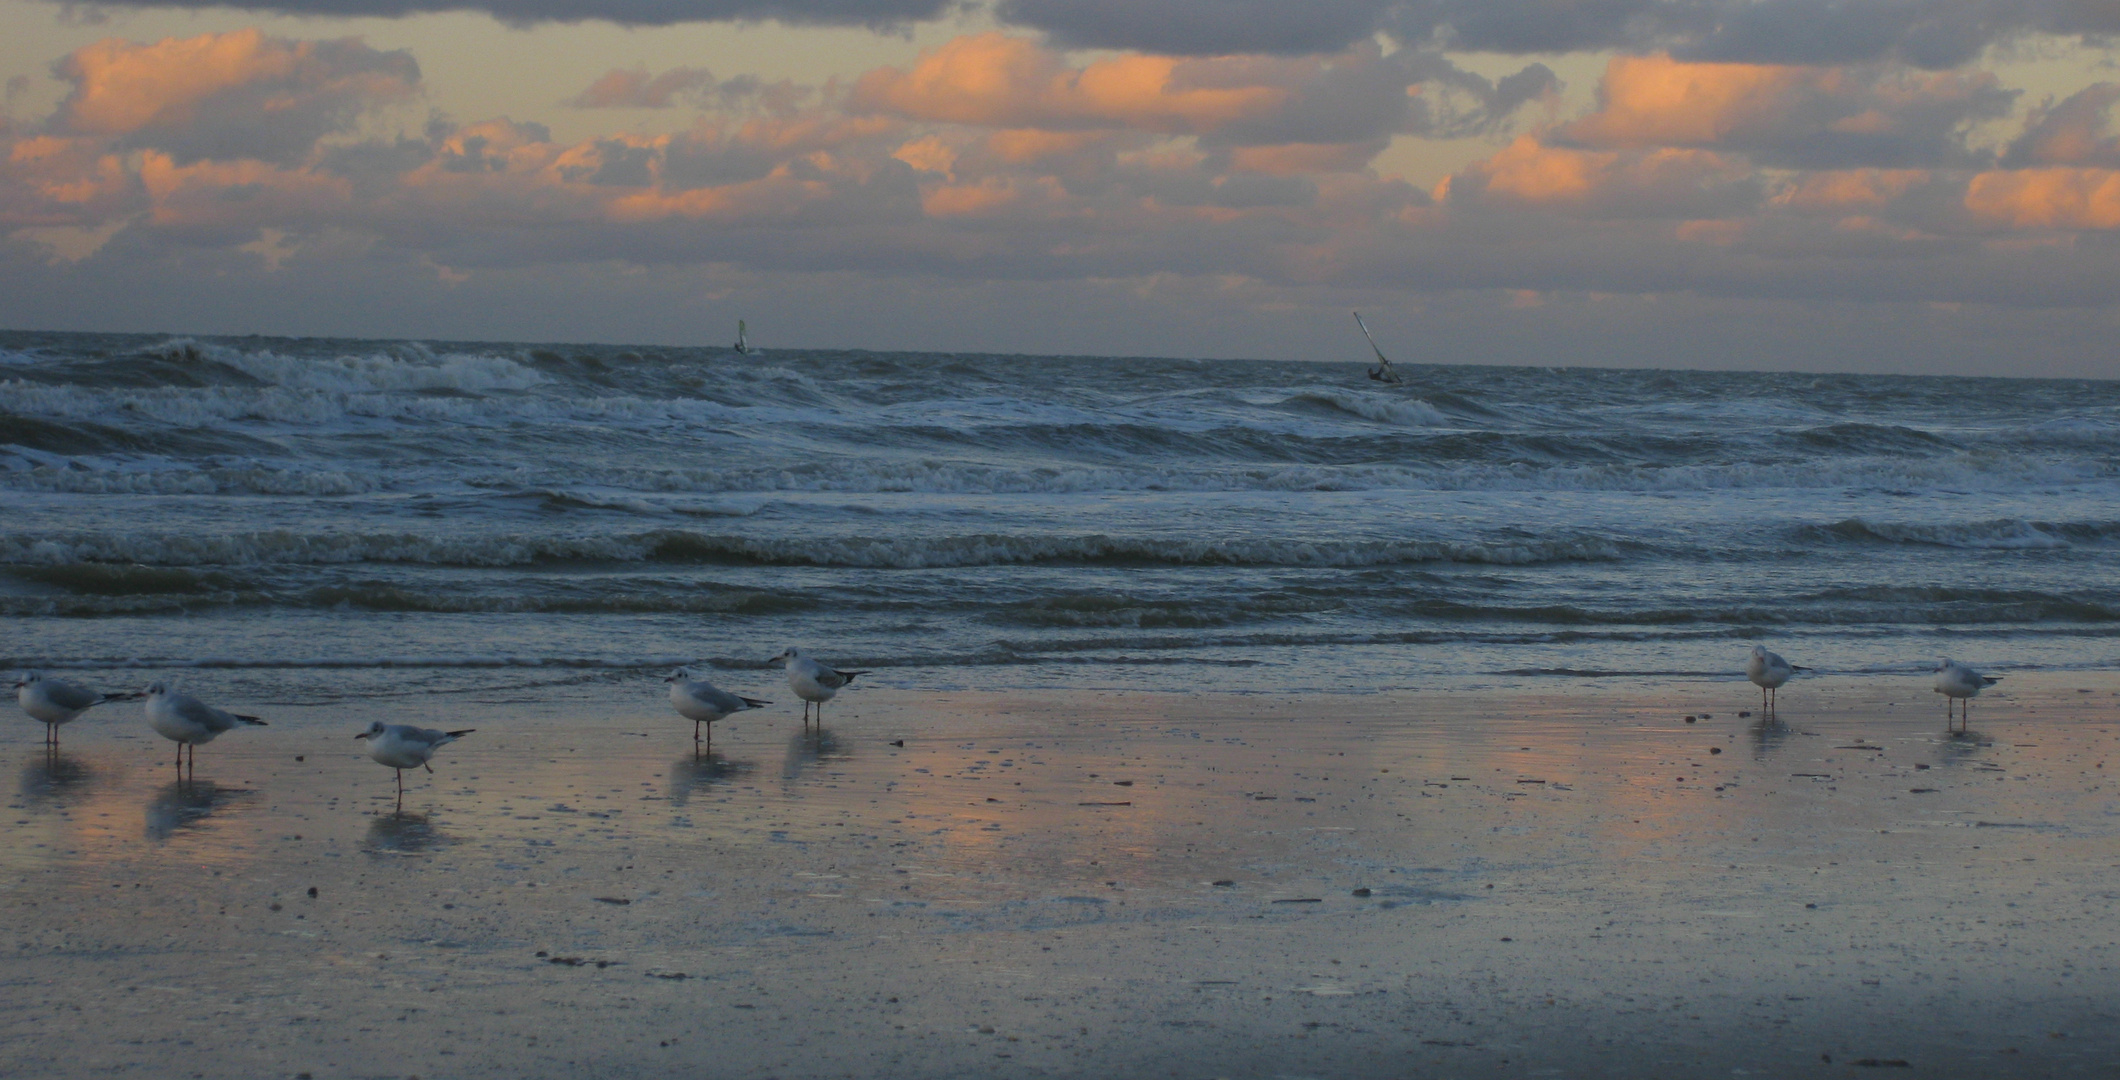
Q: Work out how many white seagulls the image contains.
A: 7